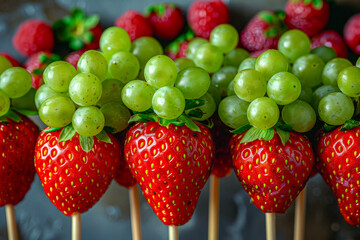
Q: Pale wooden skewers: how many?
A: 7